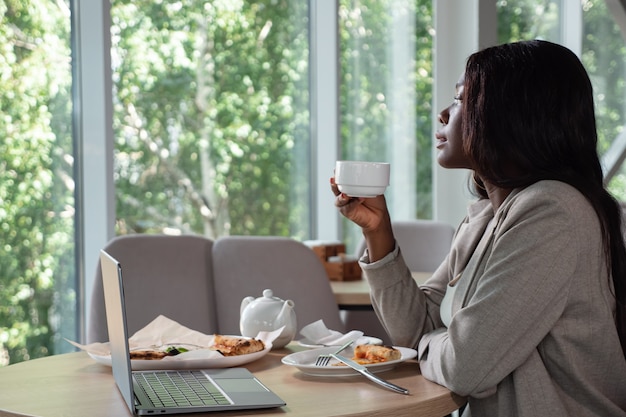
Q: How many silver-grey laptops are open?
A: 1